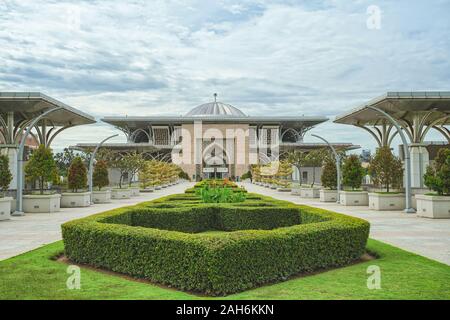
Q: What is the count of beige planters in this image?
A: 12